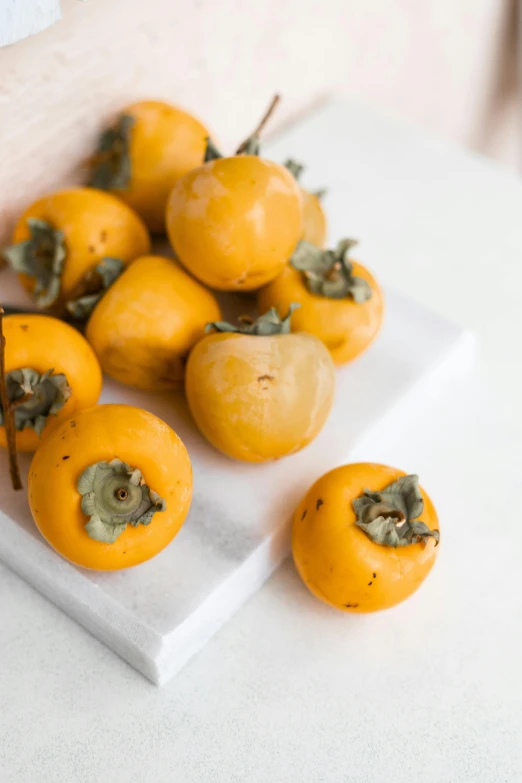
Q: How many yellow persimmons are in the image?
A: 10